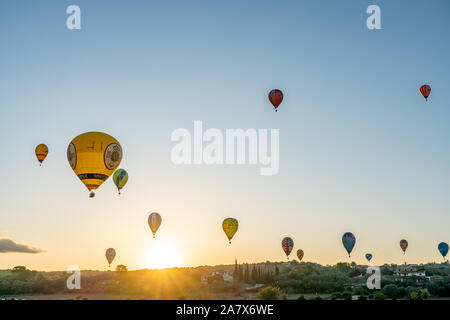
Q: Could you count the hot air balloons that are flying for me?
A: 14